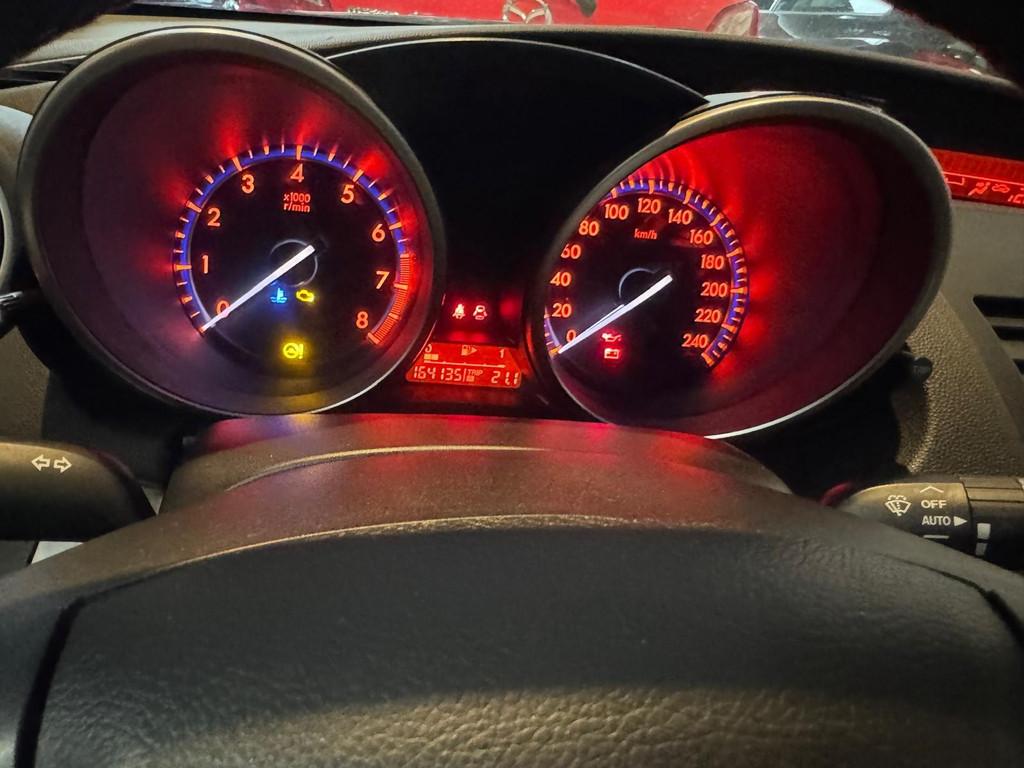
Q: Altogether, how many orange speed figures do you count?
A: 13